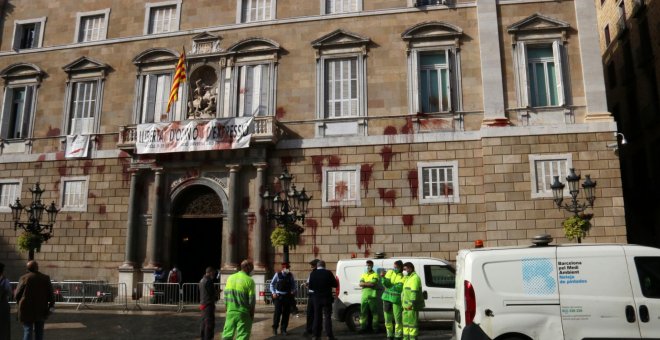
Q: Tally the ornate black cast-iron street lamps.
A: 3